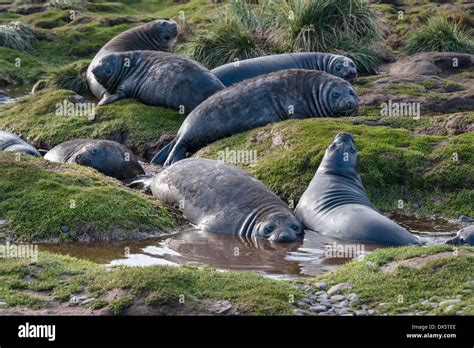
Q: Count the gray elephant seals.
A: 9